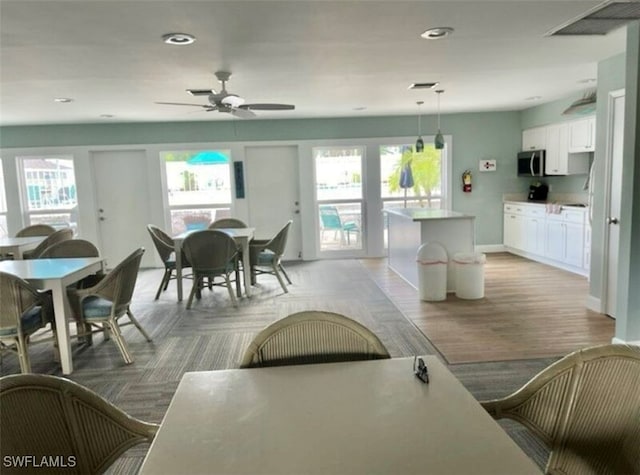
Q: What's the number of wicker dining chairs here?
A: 12